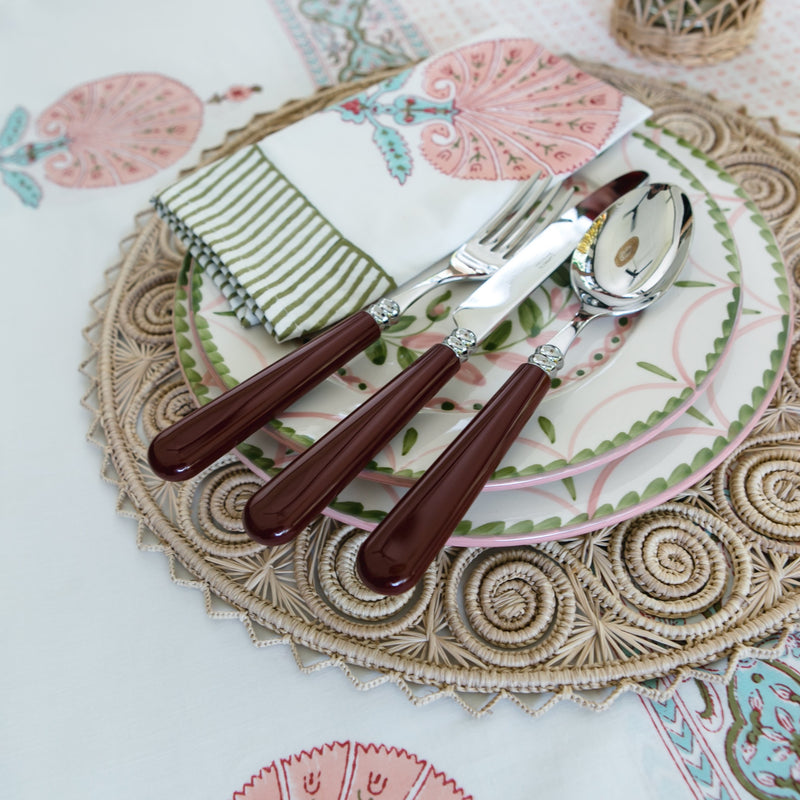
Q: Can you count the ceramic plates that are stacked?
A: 2